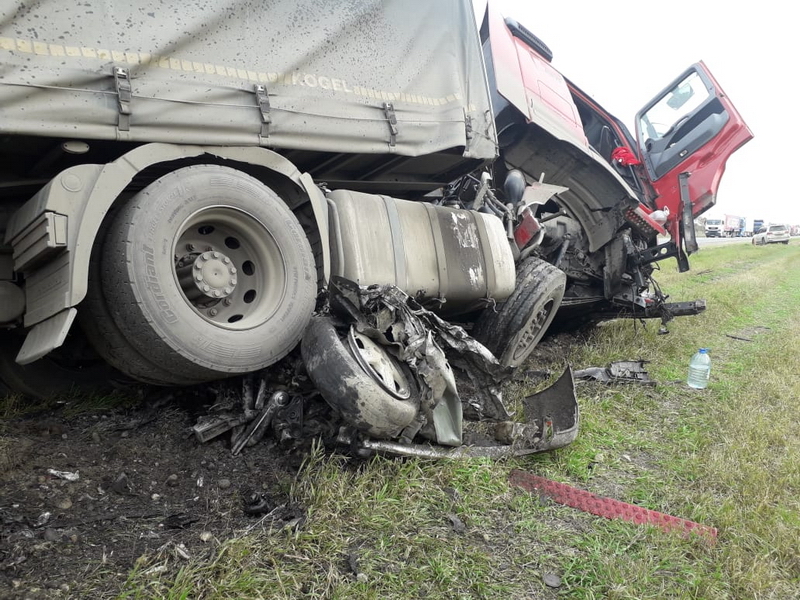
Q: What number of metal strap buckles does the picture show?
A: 4